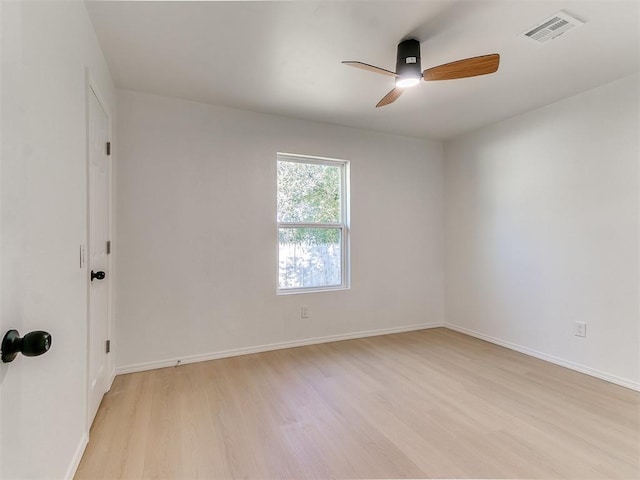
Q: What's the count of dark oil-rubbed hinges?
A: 3